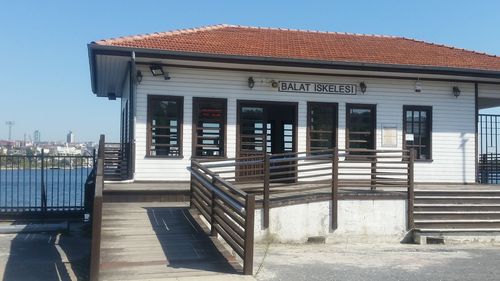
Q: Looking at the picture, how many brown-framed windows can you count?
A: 5